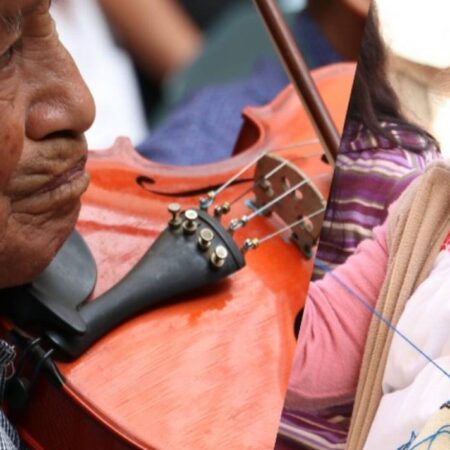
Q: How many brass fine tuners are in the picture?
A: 4